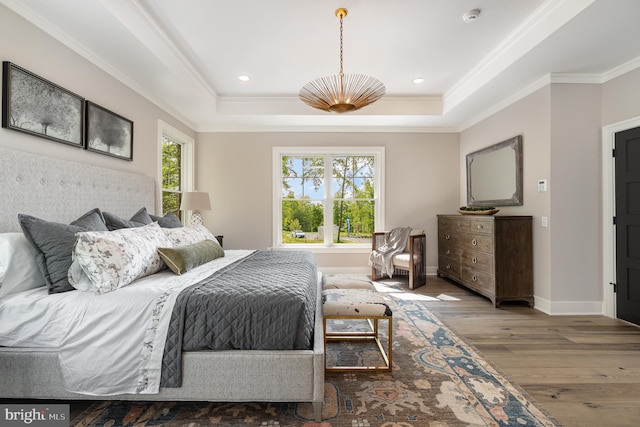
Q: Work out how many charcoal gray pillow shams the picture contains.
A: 3